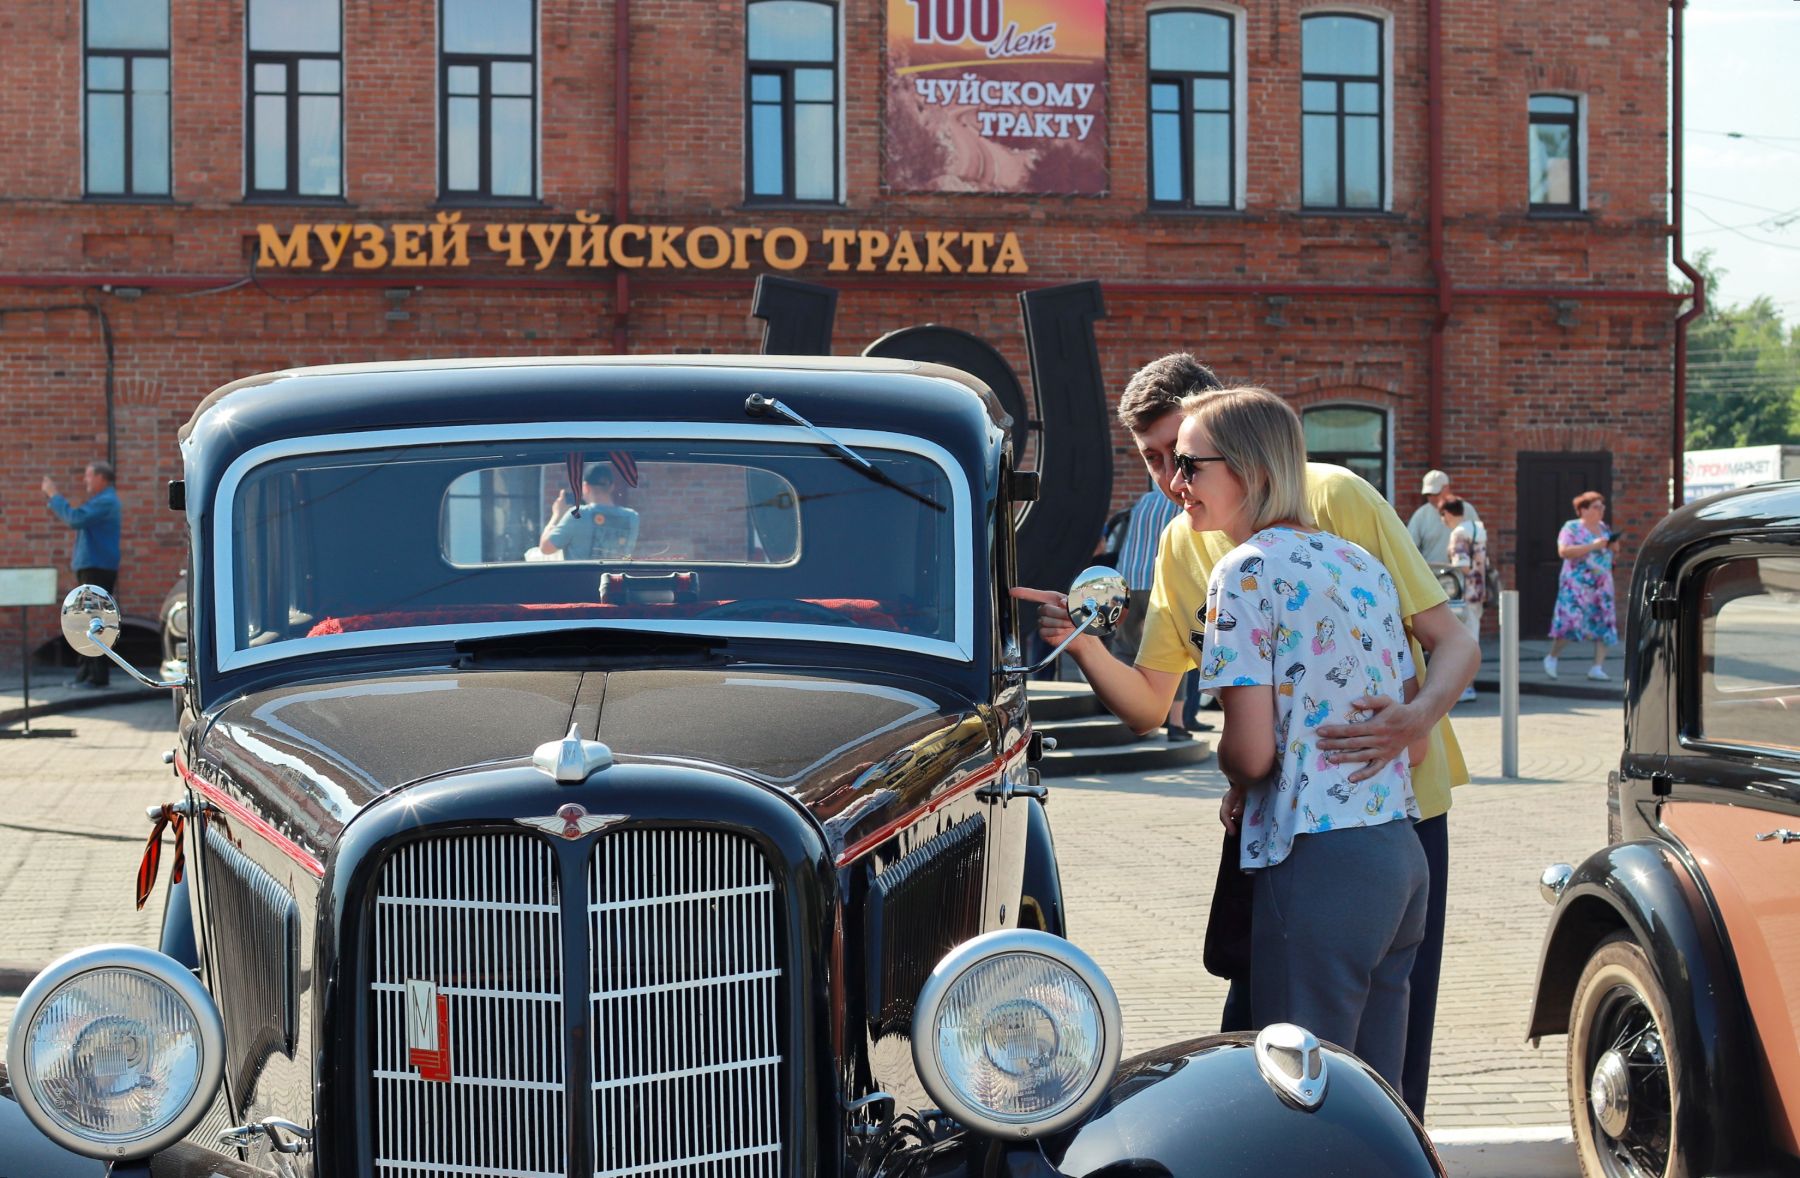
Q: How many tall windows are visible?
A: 6